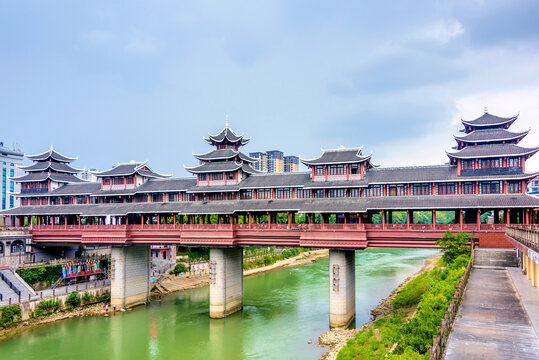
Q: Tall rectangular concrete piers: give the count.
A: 3